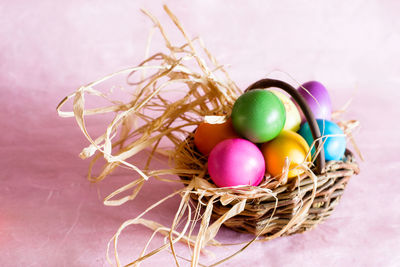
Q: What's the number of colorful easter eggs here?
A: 7